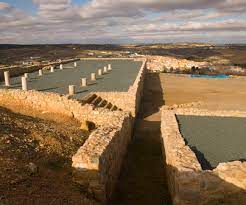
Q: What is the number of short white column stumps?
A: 13